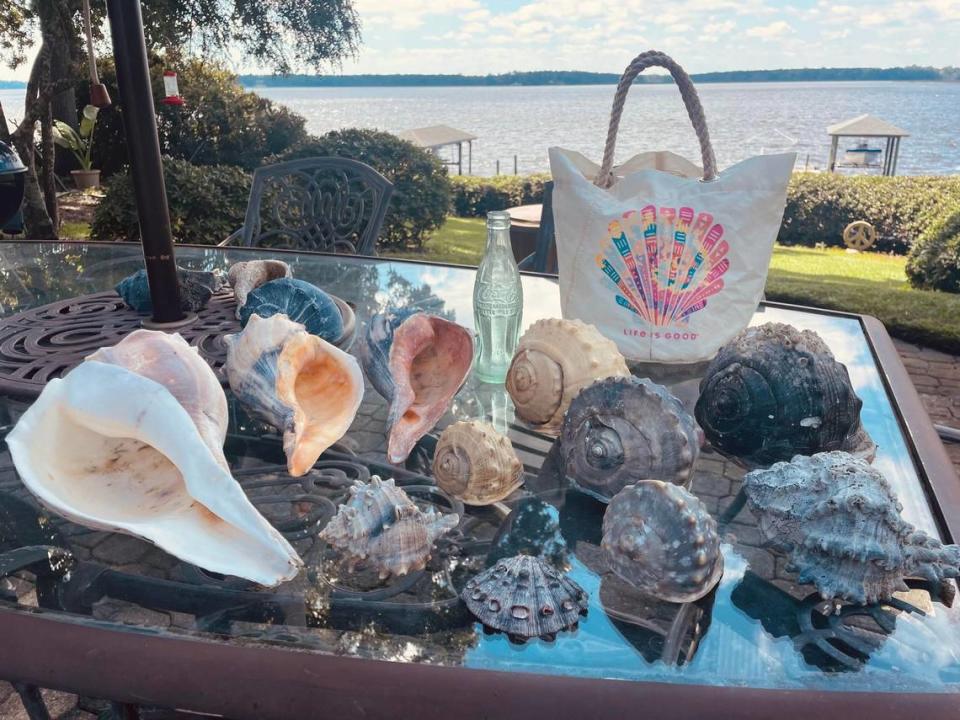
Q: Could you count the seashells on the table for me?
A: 14